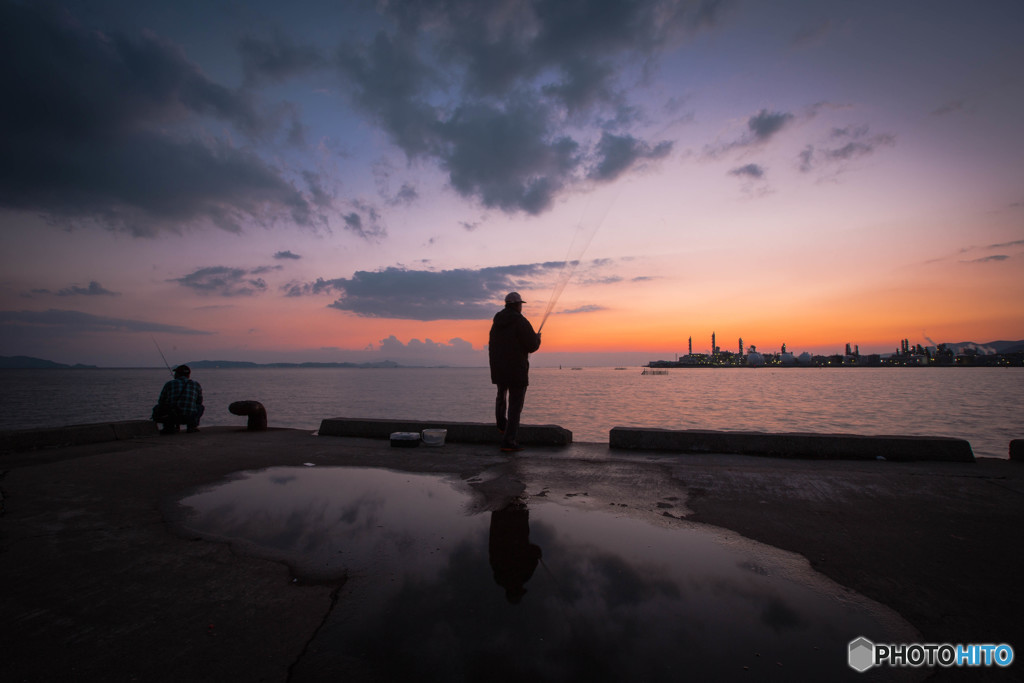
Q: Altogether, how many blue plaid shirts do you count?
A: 1